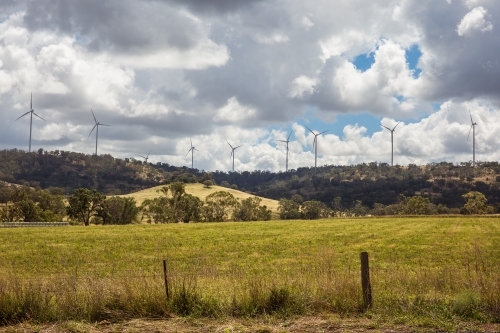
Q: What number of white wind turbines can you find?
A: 9